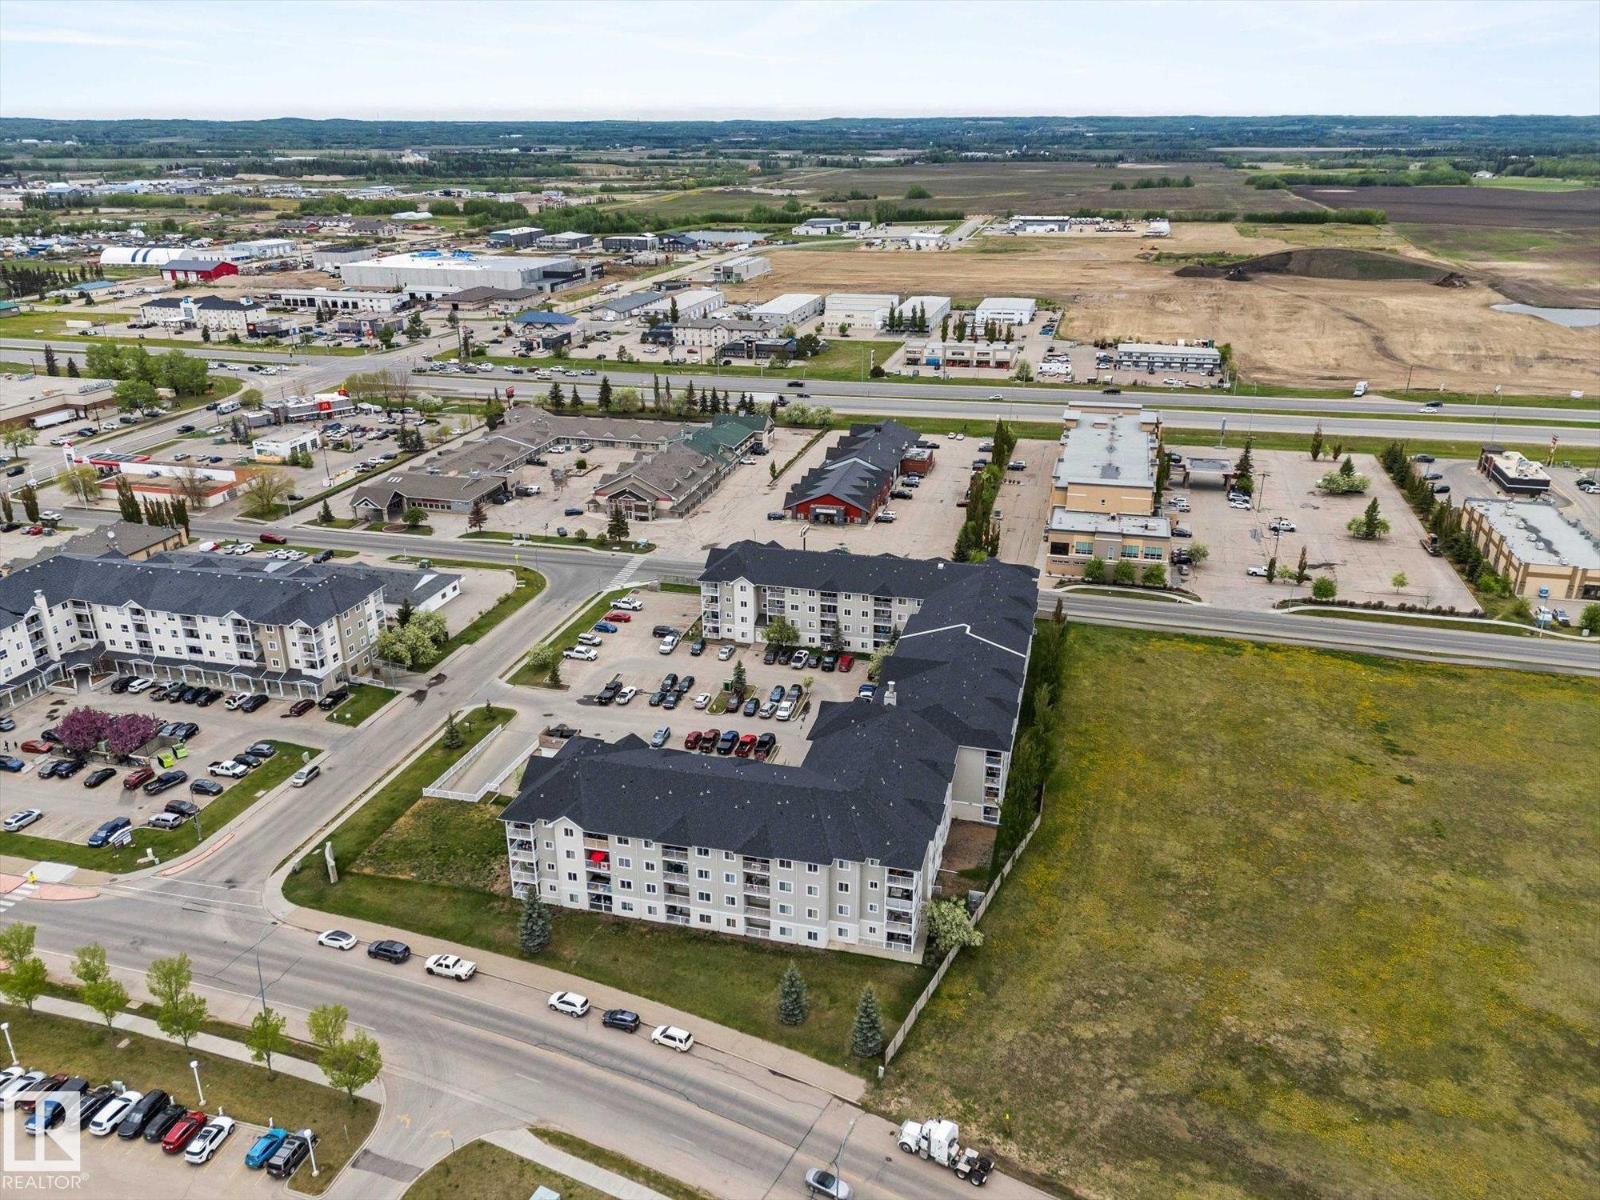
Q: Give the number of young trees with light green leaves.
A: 9